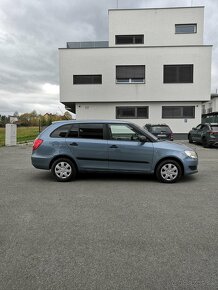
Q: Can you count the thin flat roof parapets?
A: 2